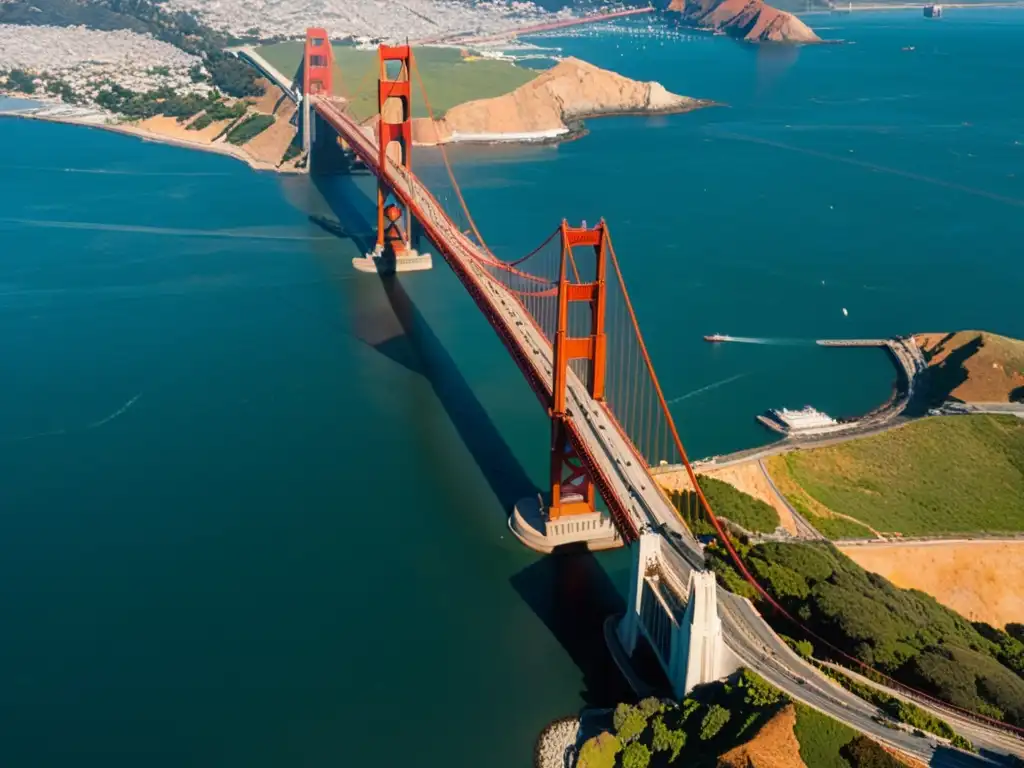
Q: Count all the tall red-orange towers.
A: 3